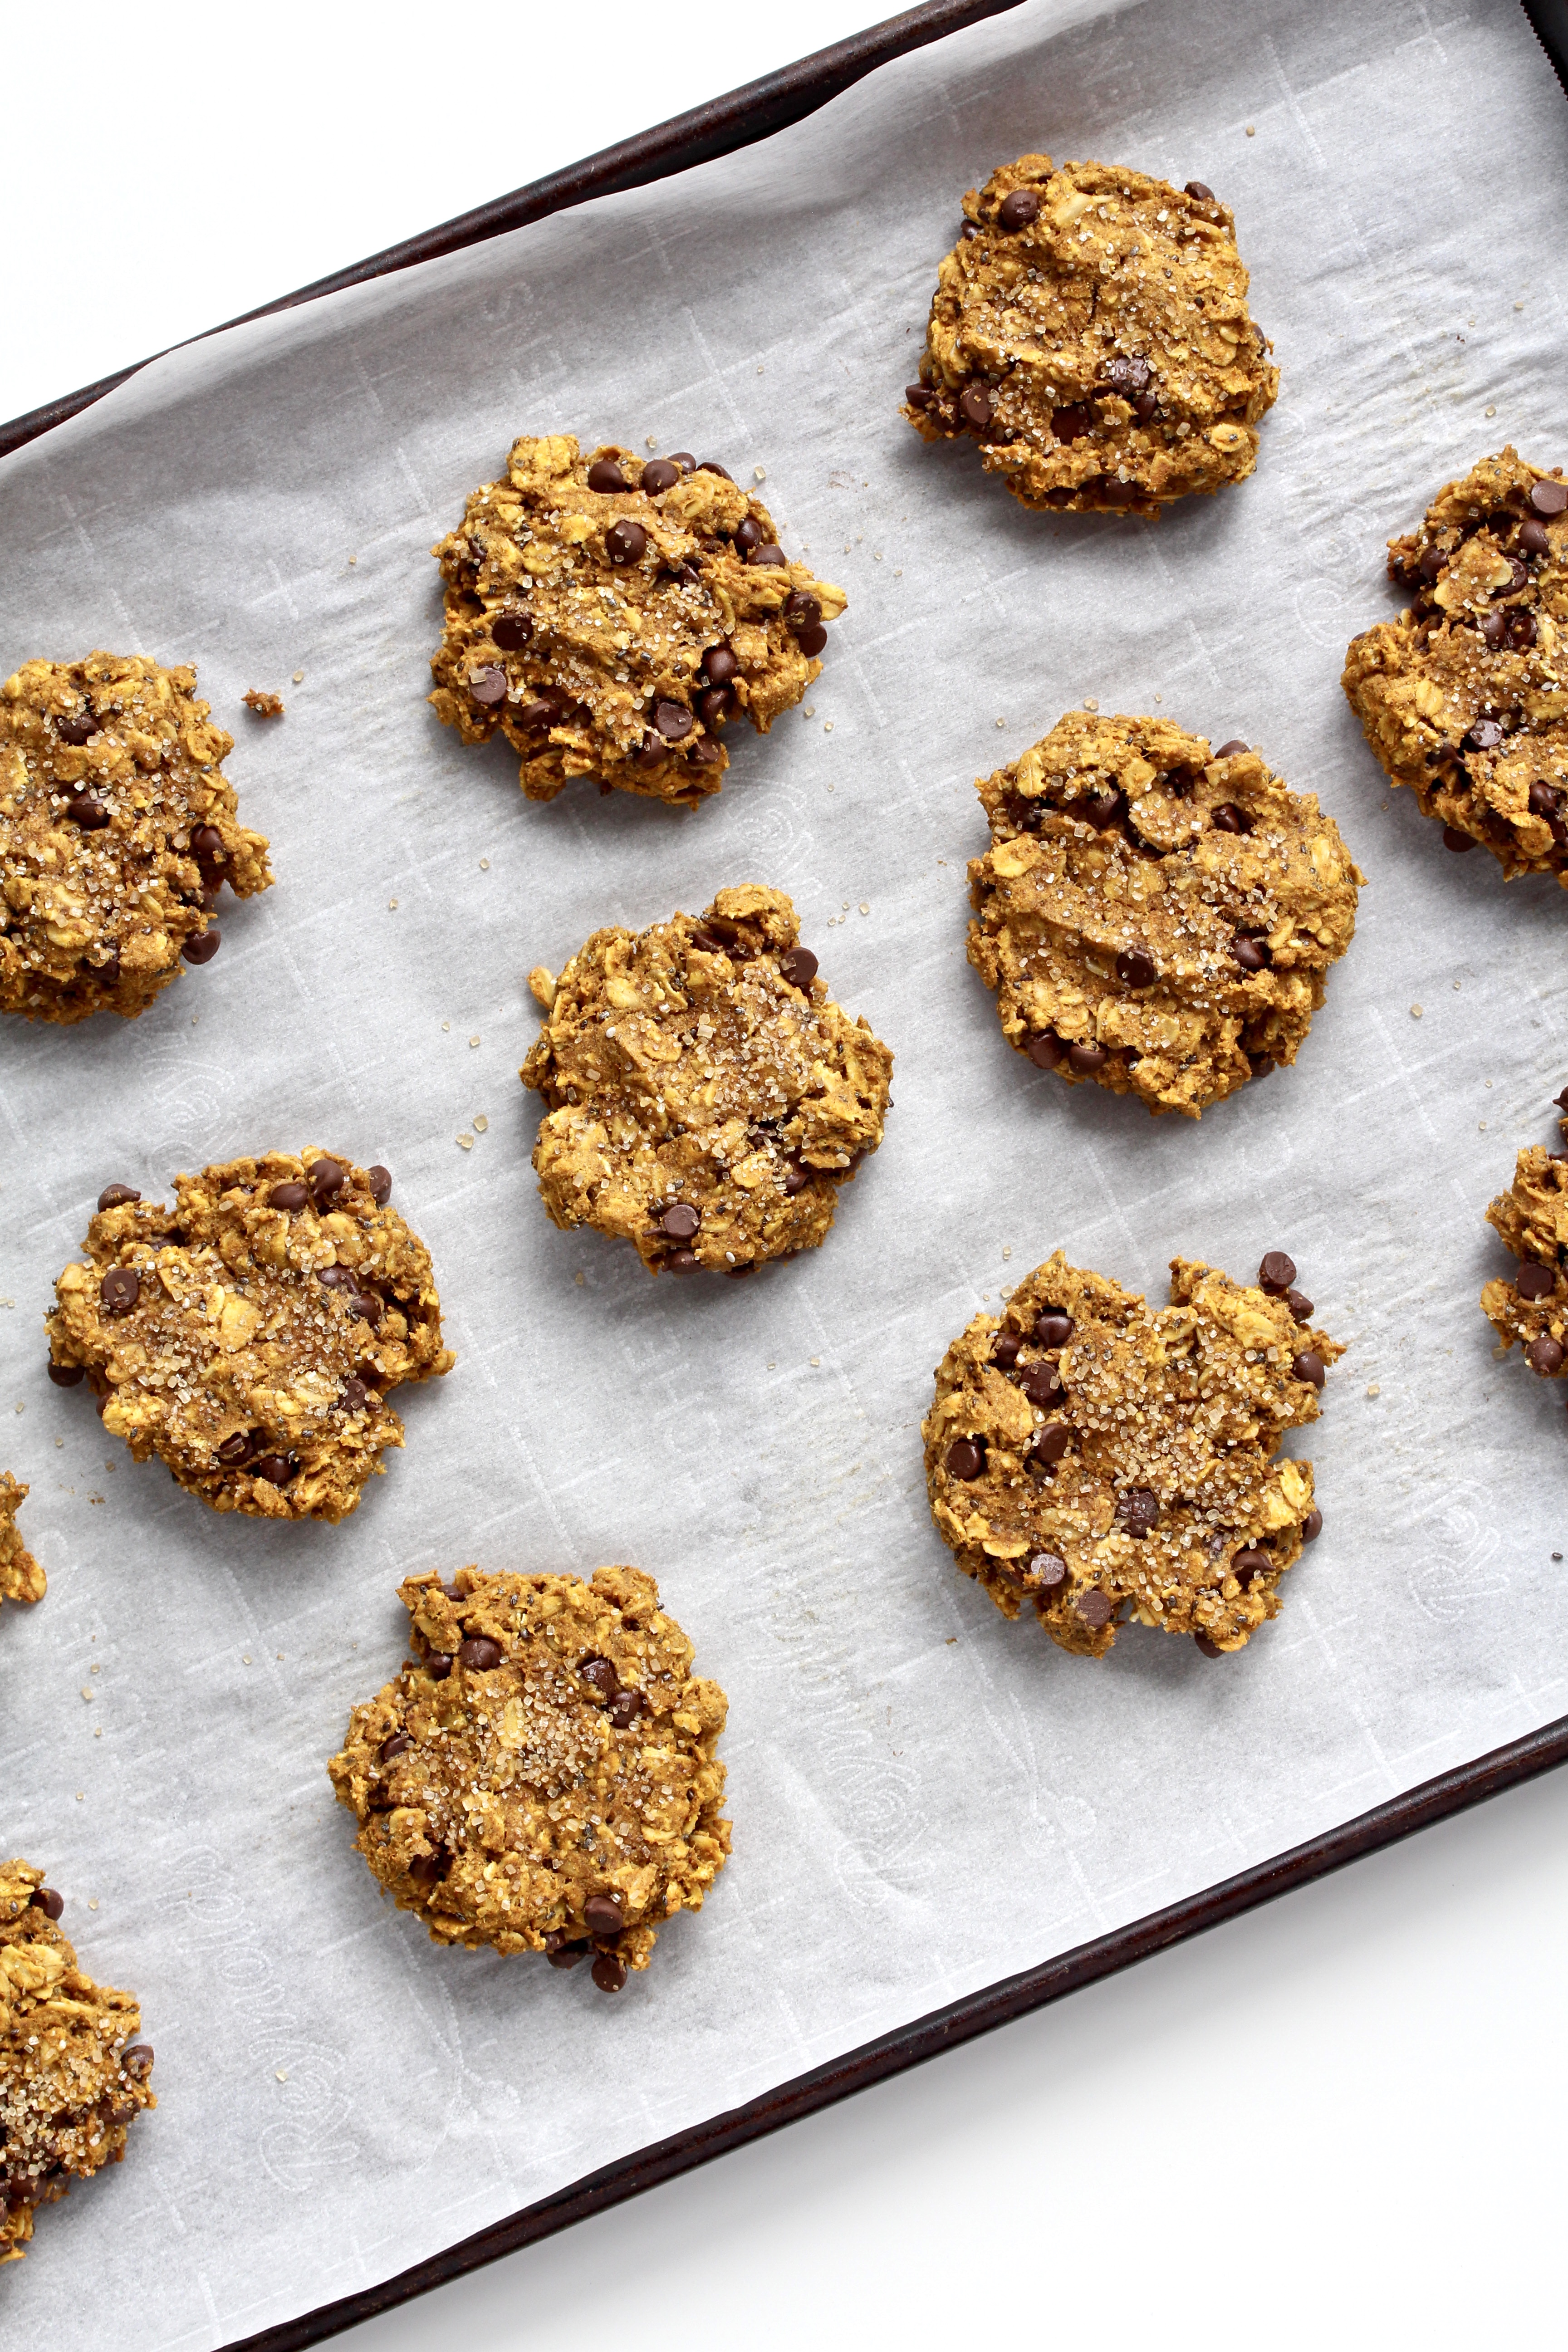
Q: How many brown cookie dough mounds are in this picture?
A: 12